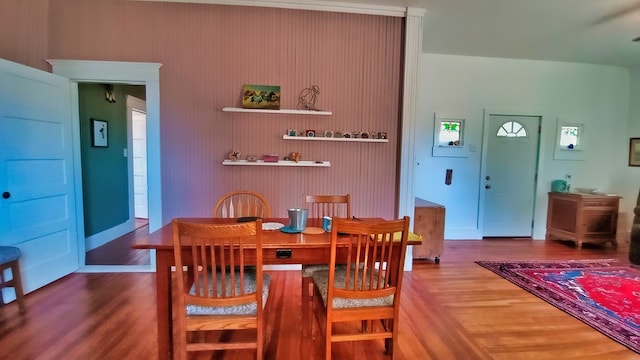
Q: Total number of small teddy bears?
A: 0